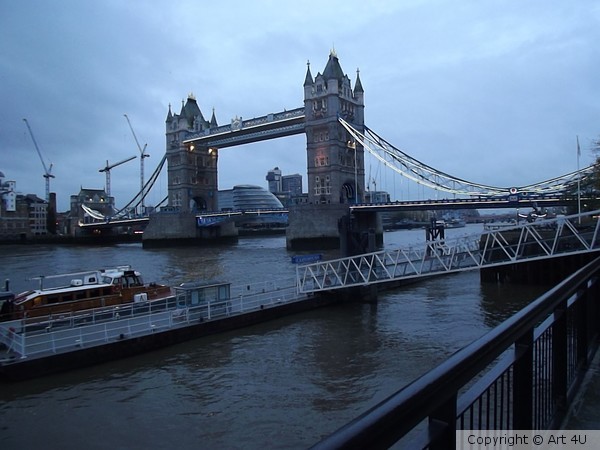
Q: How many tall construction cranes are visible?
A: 3